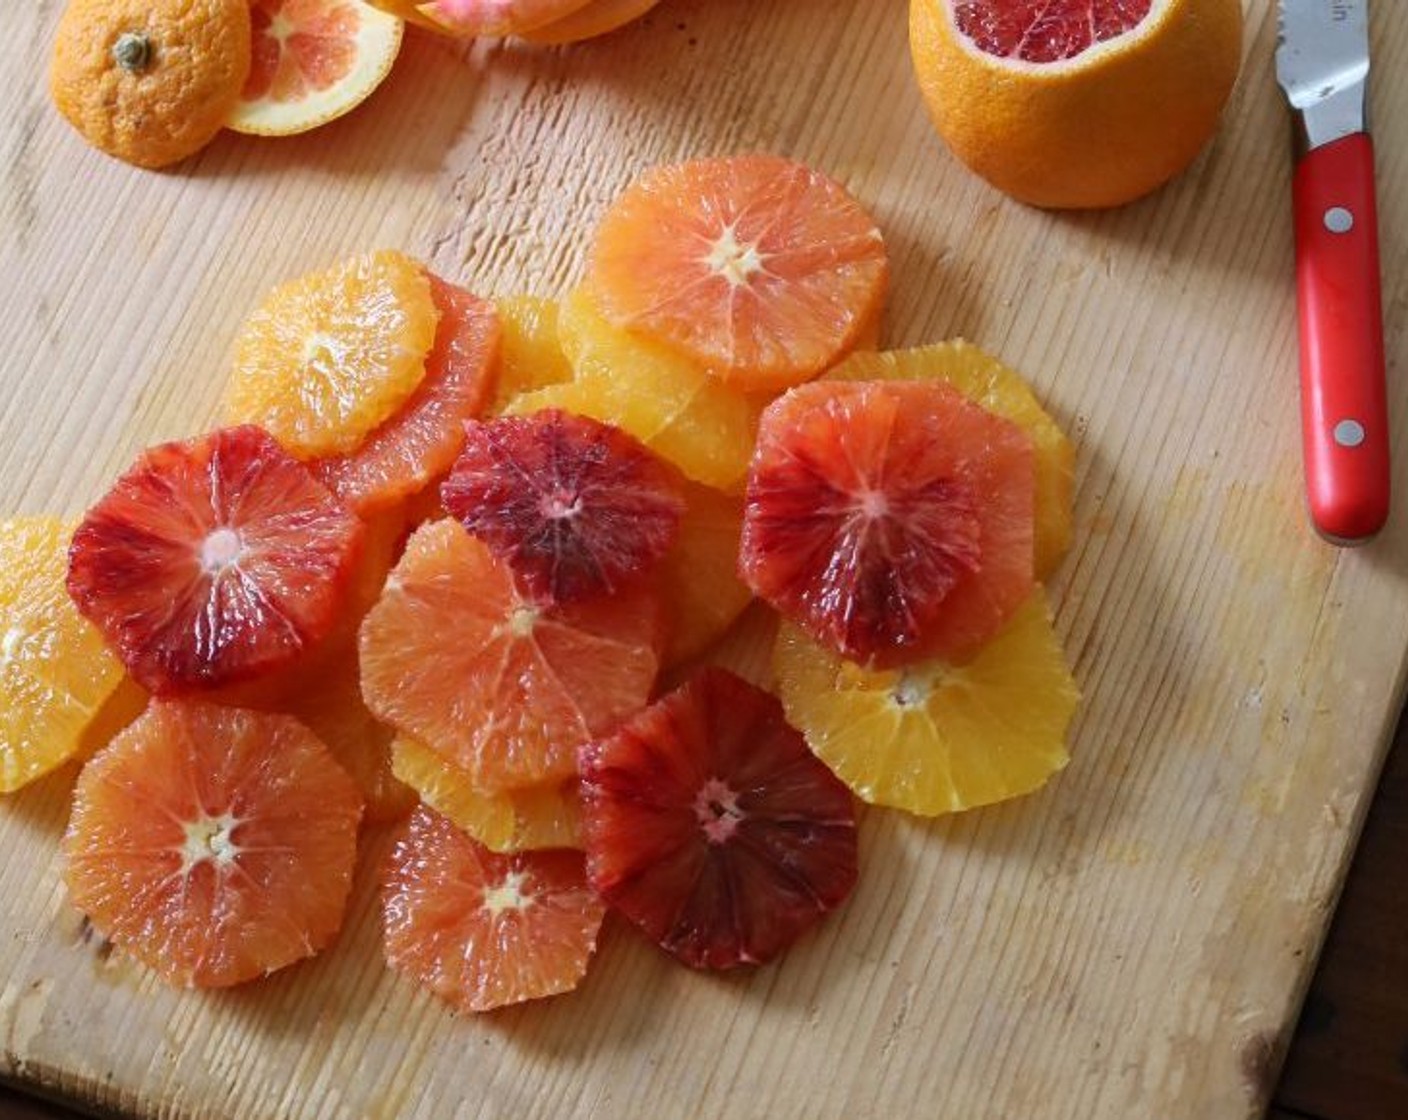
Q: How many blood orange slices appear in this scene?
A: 4